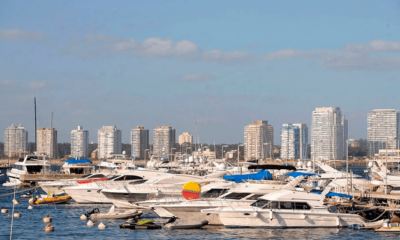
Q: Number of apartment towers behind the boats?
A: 11